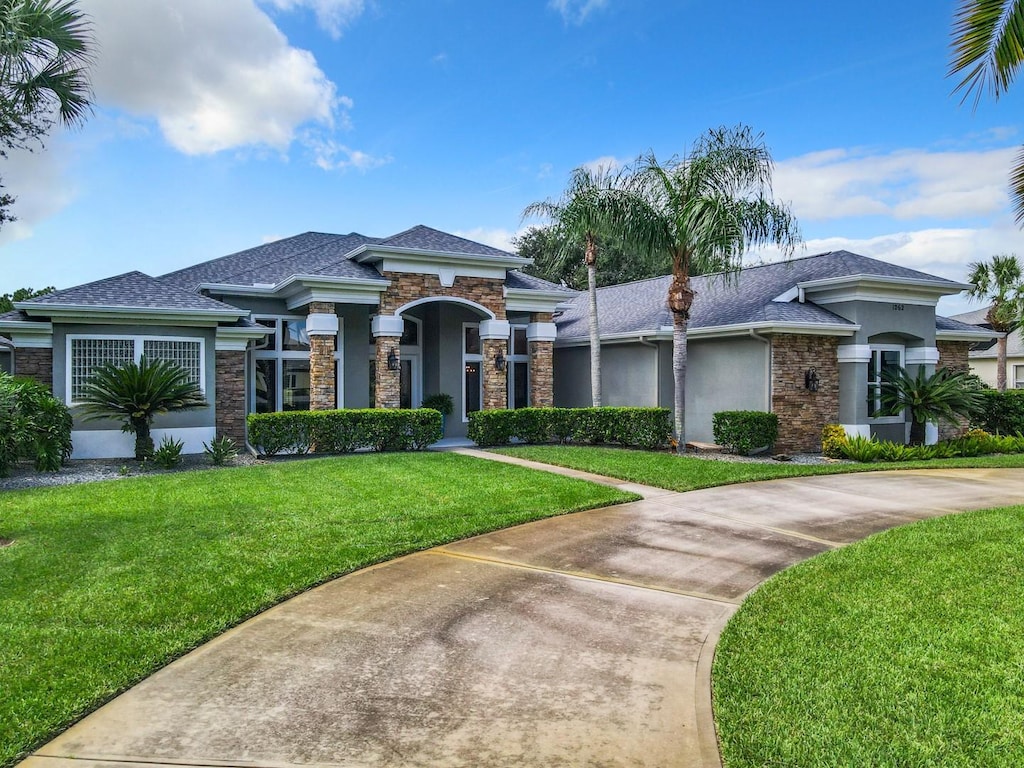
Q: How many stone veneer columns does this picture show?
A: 4